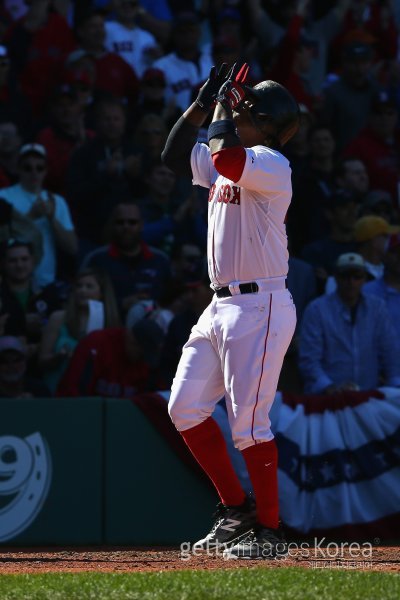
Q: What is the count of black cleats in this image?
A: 2